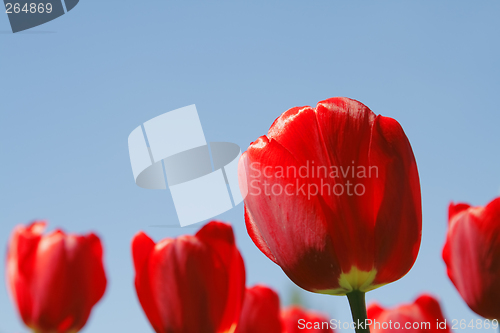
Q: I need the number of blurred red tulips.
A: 6